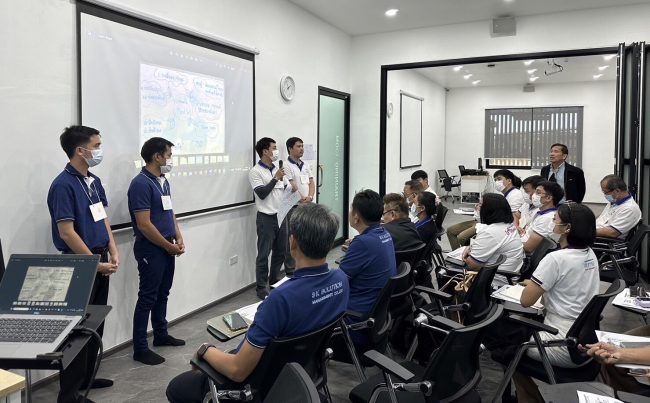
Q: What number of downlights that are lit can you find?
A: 11